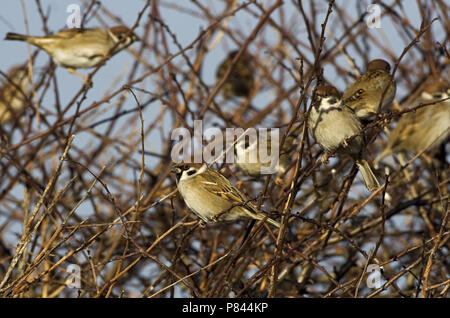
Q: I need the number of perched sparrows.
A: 8